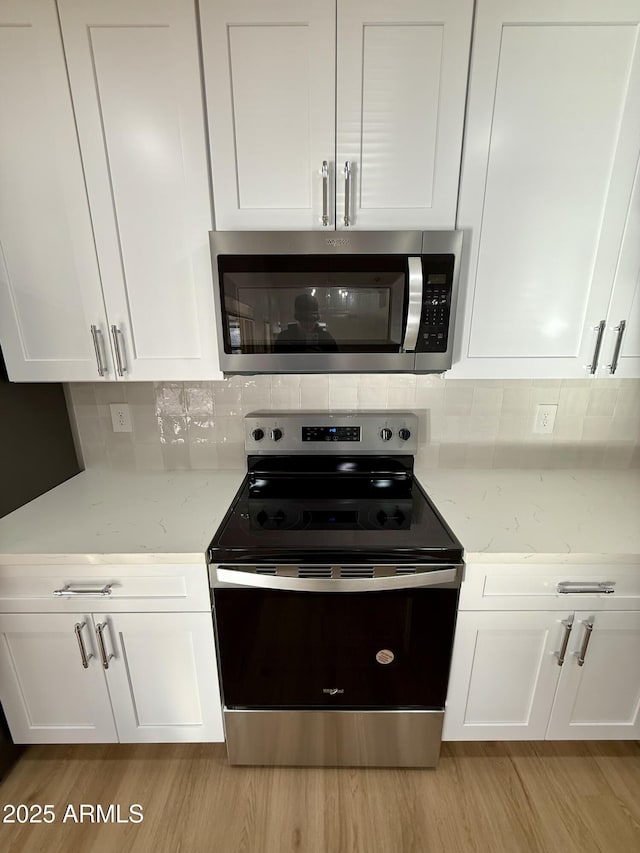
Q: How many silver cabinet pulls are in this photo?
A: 12